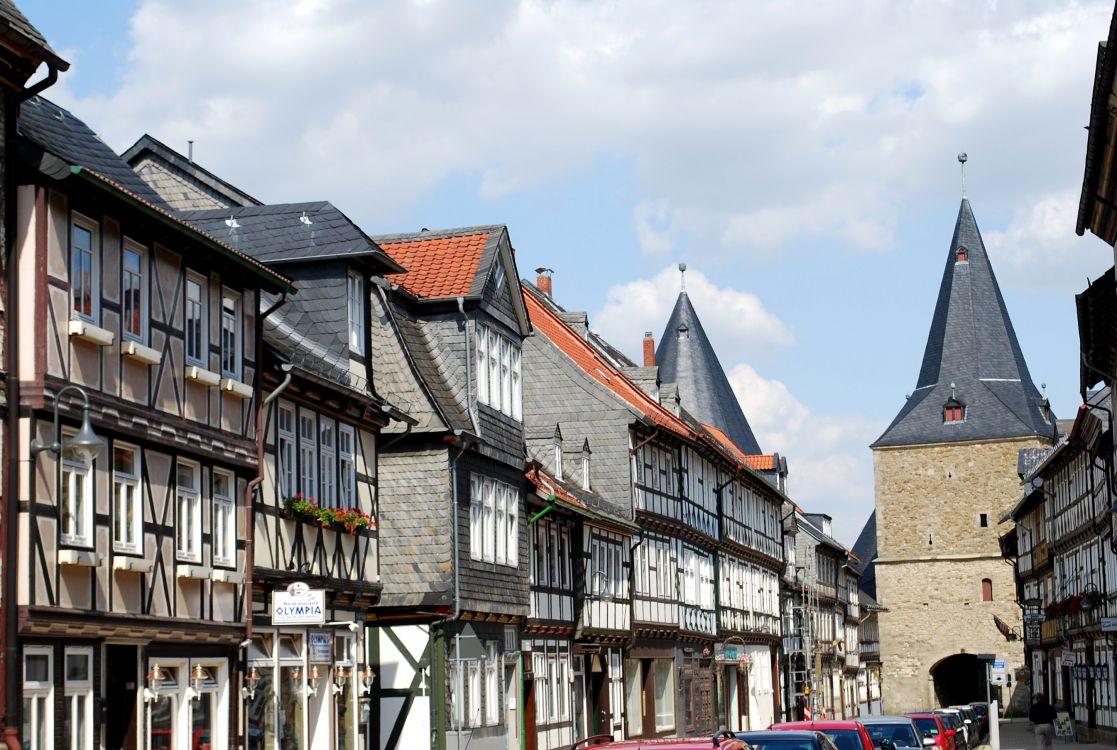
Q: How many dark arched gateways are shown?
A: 1